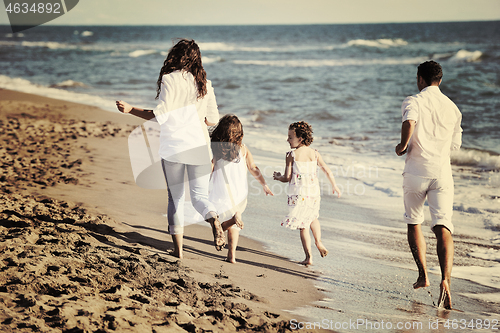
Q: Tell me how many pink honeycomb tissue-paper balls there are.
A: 0